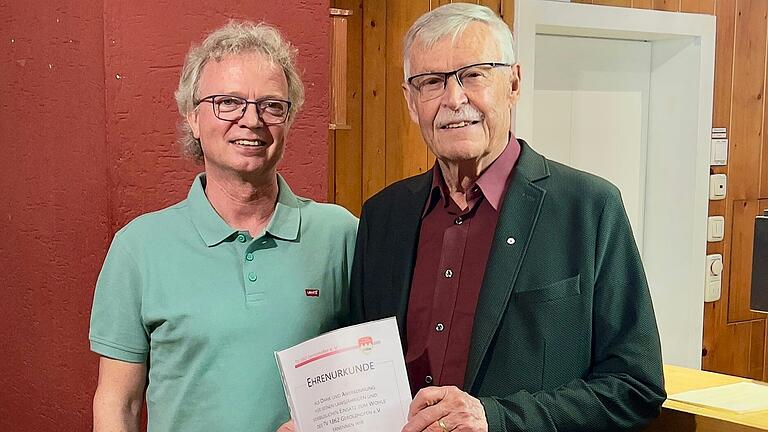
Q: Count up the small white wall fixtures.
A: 4